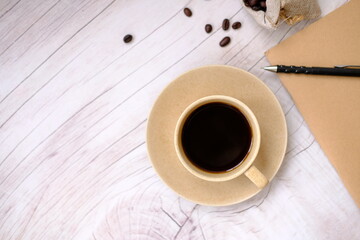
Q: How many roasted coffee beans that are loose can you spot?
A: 6